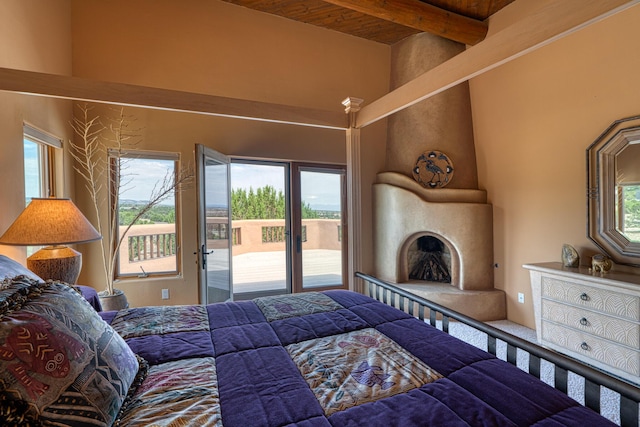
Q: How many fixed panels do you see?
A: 1